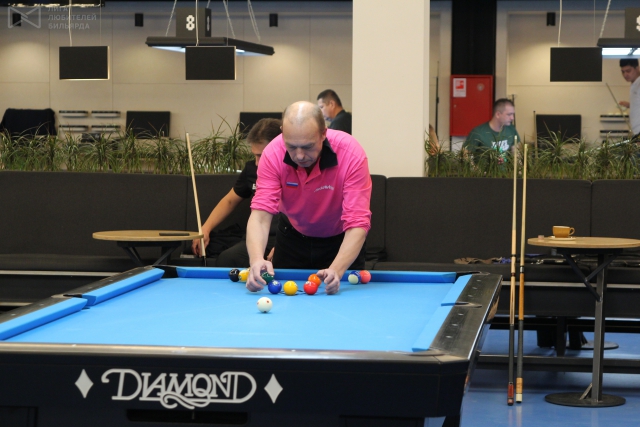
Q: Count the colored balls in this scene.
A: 9